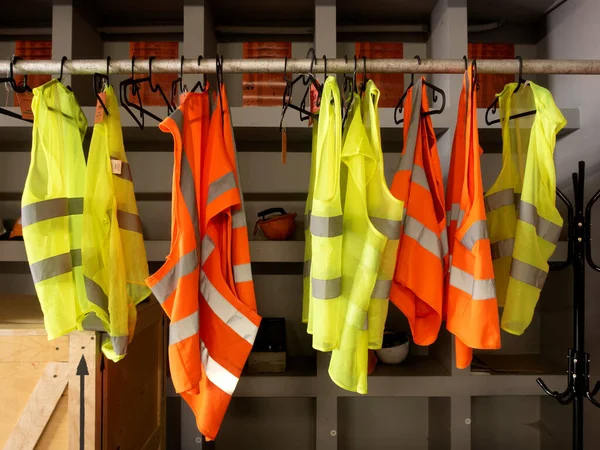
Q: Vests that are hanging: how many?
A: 10